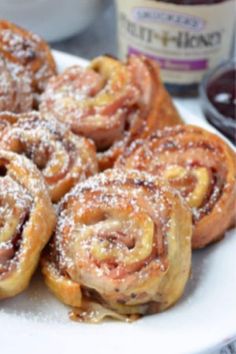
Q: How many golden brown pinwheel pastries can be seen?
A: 6